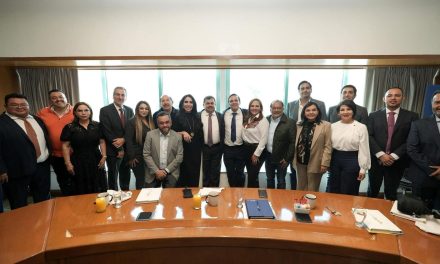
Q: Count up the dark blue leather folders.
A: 1